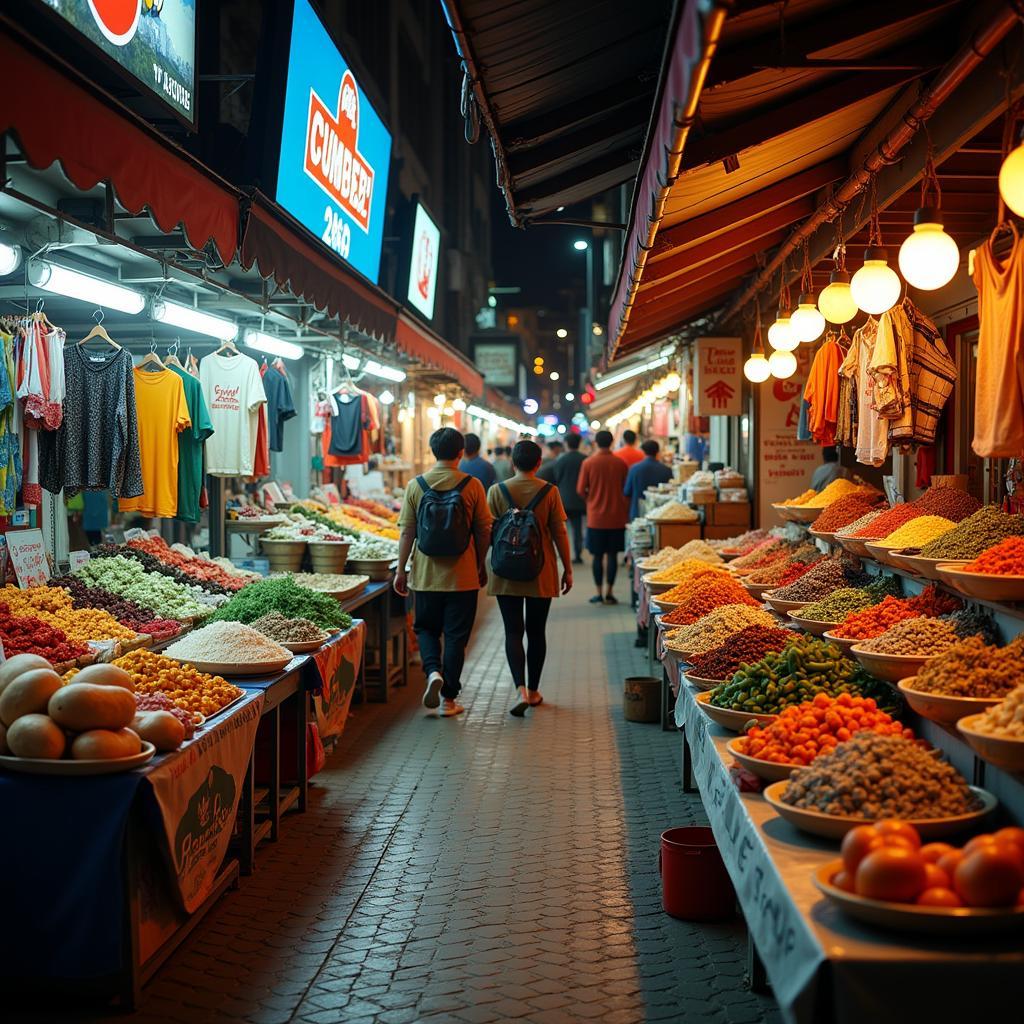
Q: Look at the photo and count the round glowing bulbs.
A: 8